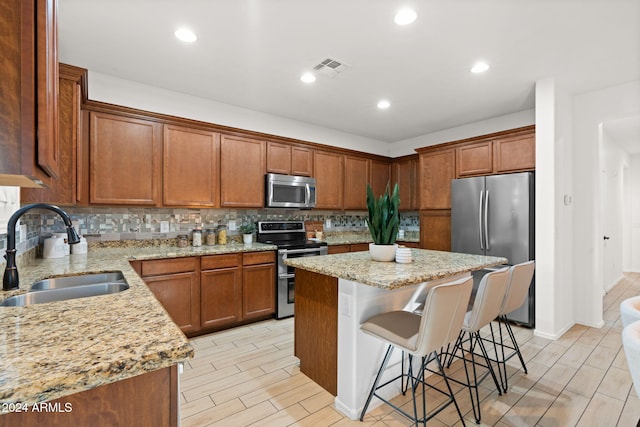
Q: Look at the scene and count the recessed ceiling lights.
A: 5